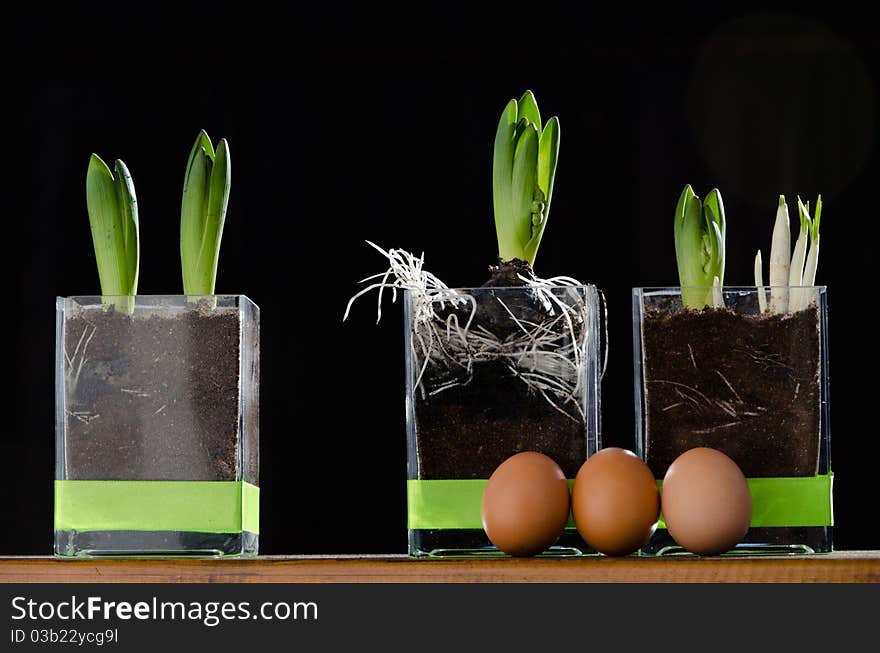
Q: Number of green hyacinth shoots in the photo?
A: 4